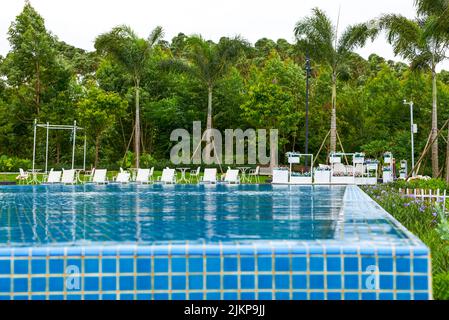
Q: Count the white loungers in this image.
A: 8